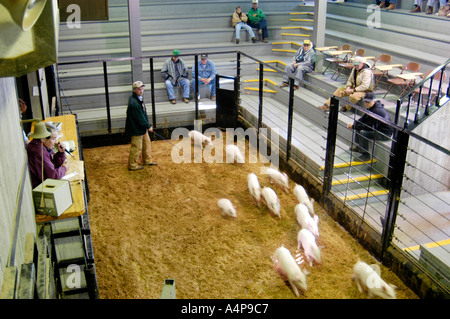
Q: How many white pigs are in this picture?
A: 11